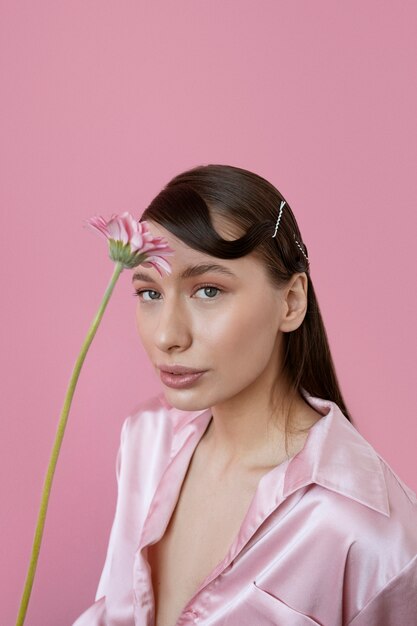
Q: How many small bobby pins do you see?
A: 2